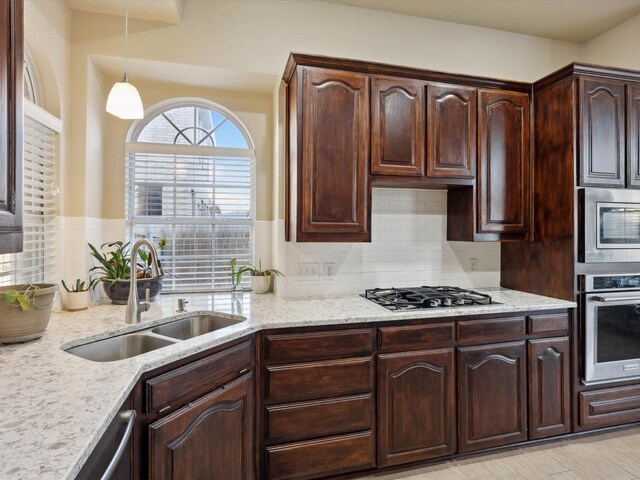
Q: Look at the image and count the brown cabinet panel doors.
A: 11